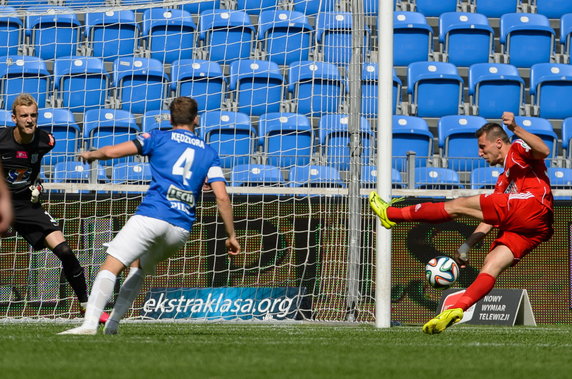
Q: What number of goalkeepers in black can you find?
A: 1